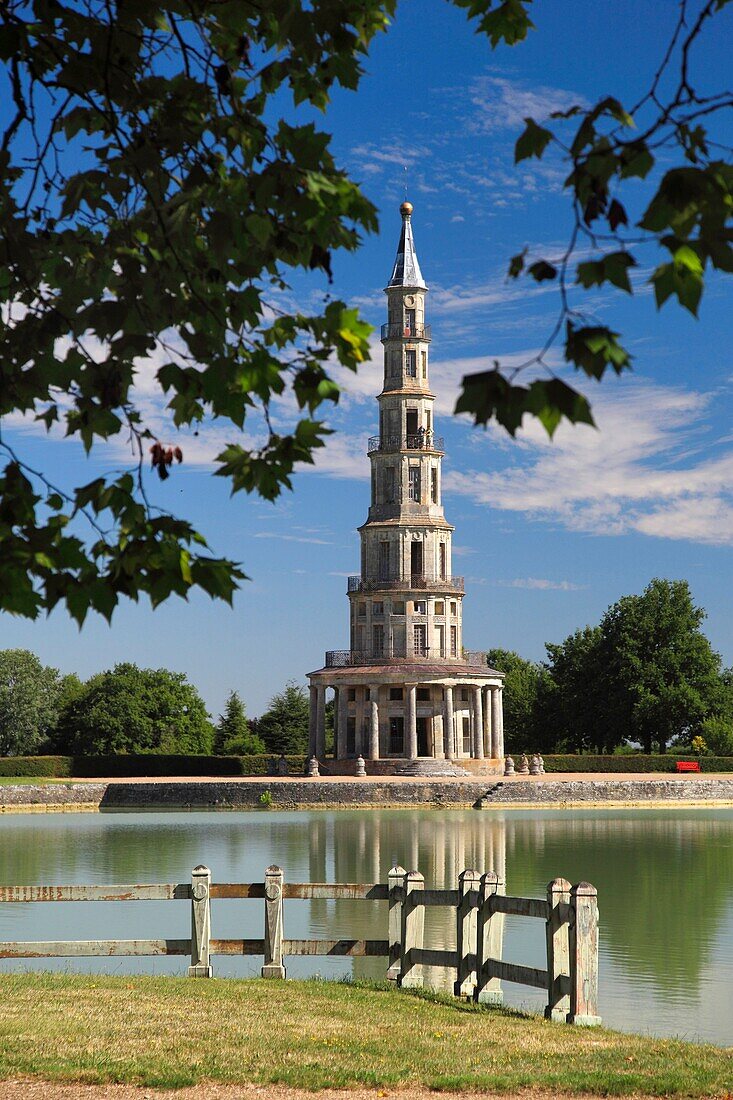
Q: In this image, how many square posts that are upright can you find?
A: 8